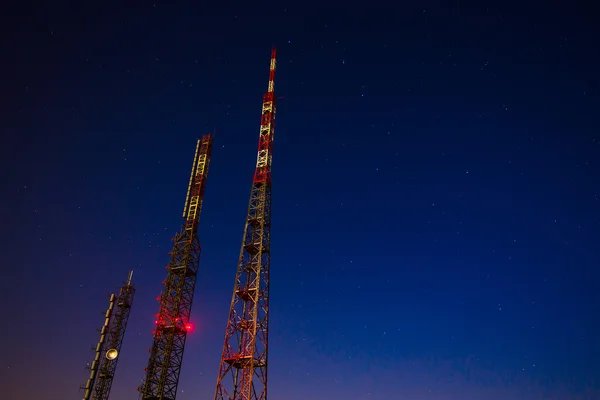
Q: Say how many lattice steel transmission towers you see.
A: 3